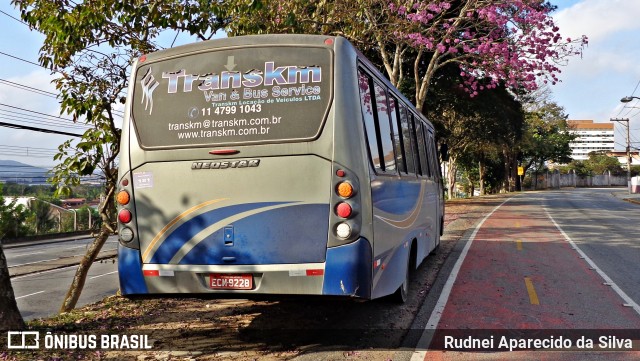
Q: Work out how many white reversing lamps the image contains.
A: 2